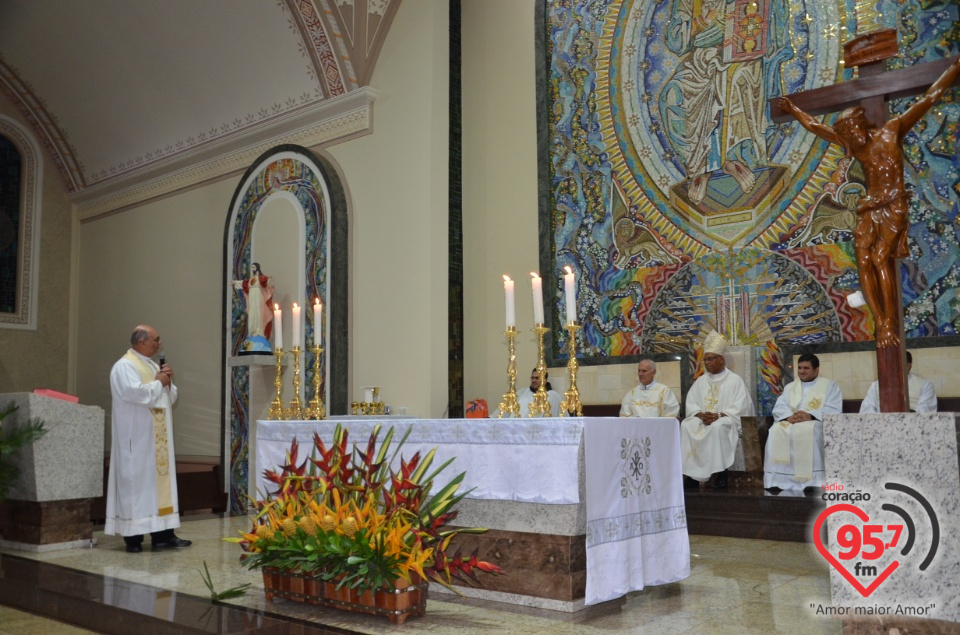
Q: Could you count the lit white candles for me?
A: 6